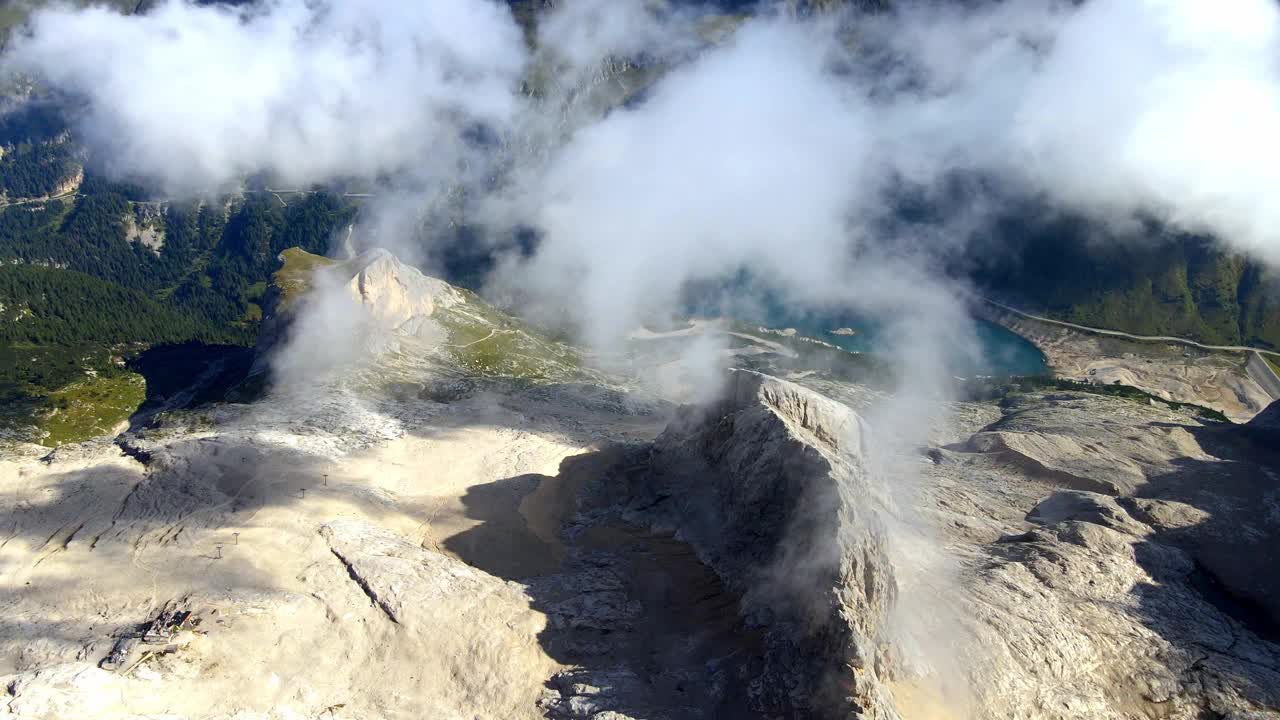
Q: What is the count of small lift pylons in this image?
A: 4